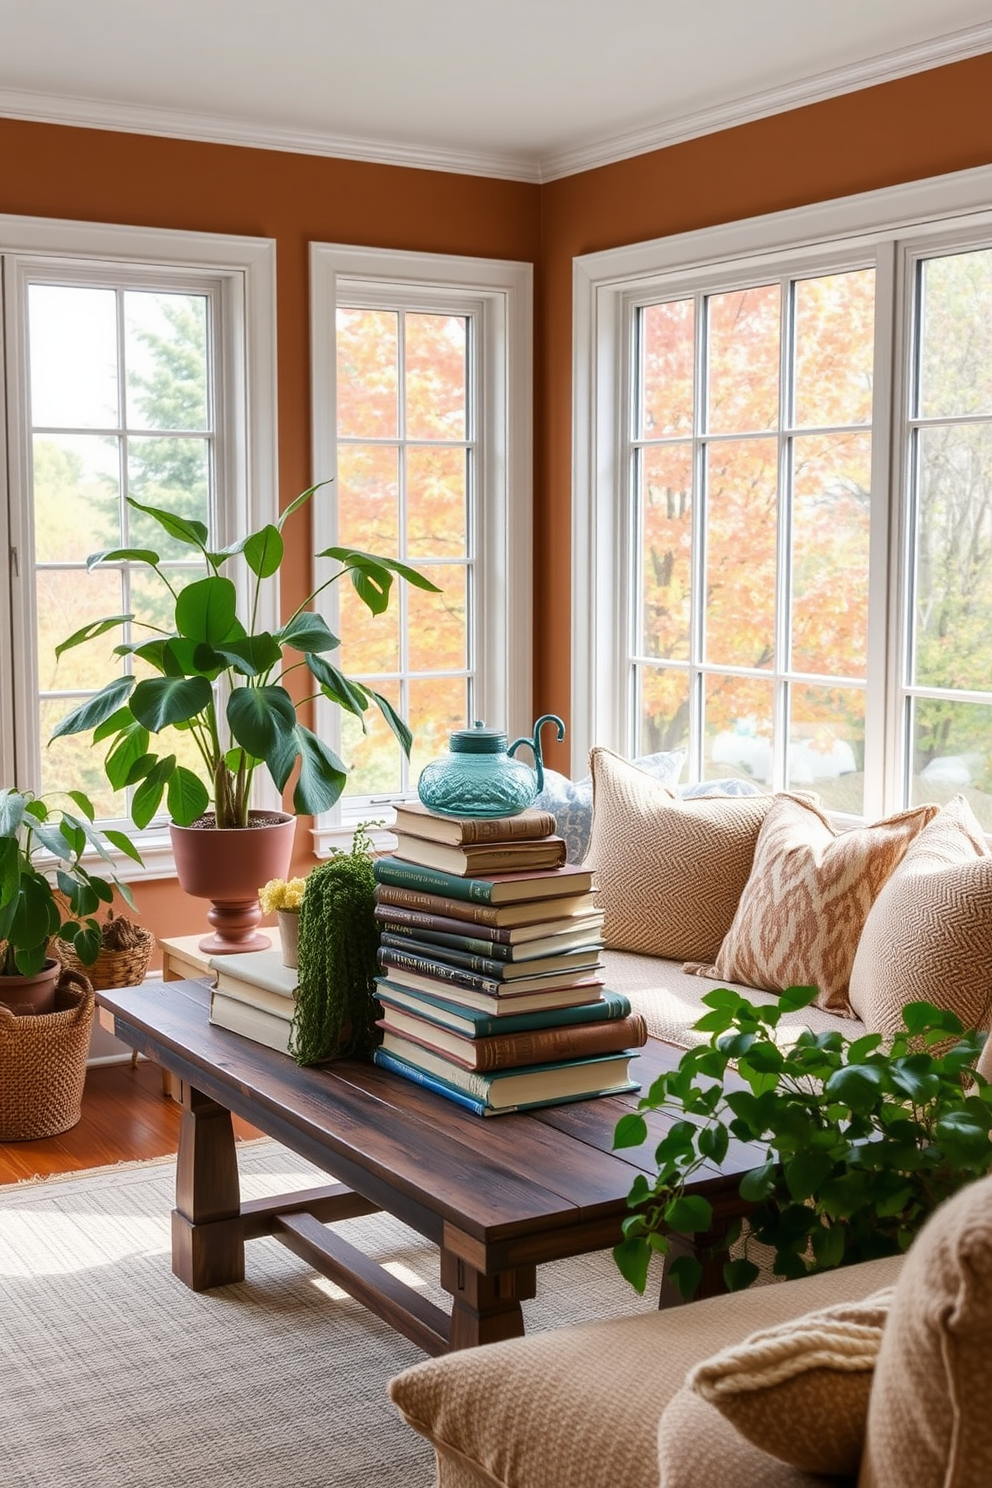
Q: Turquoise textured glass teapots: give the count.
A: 1